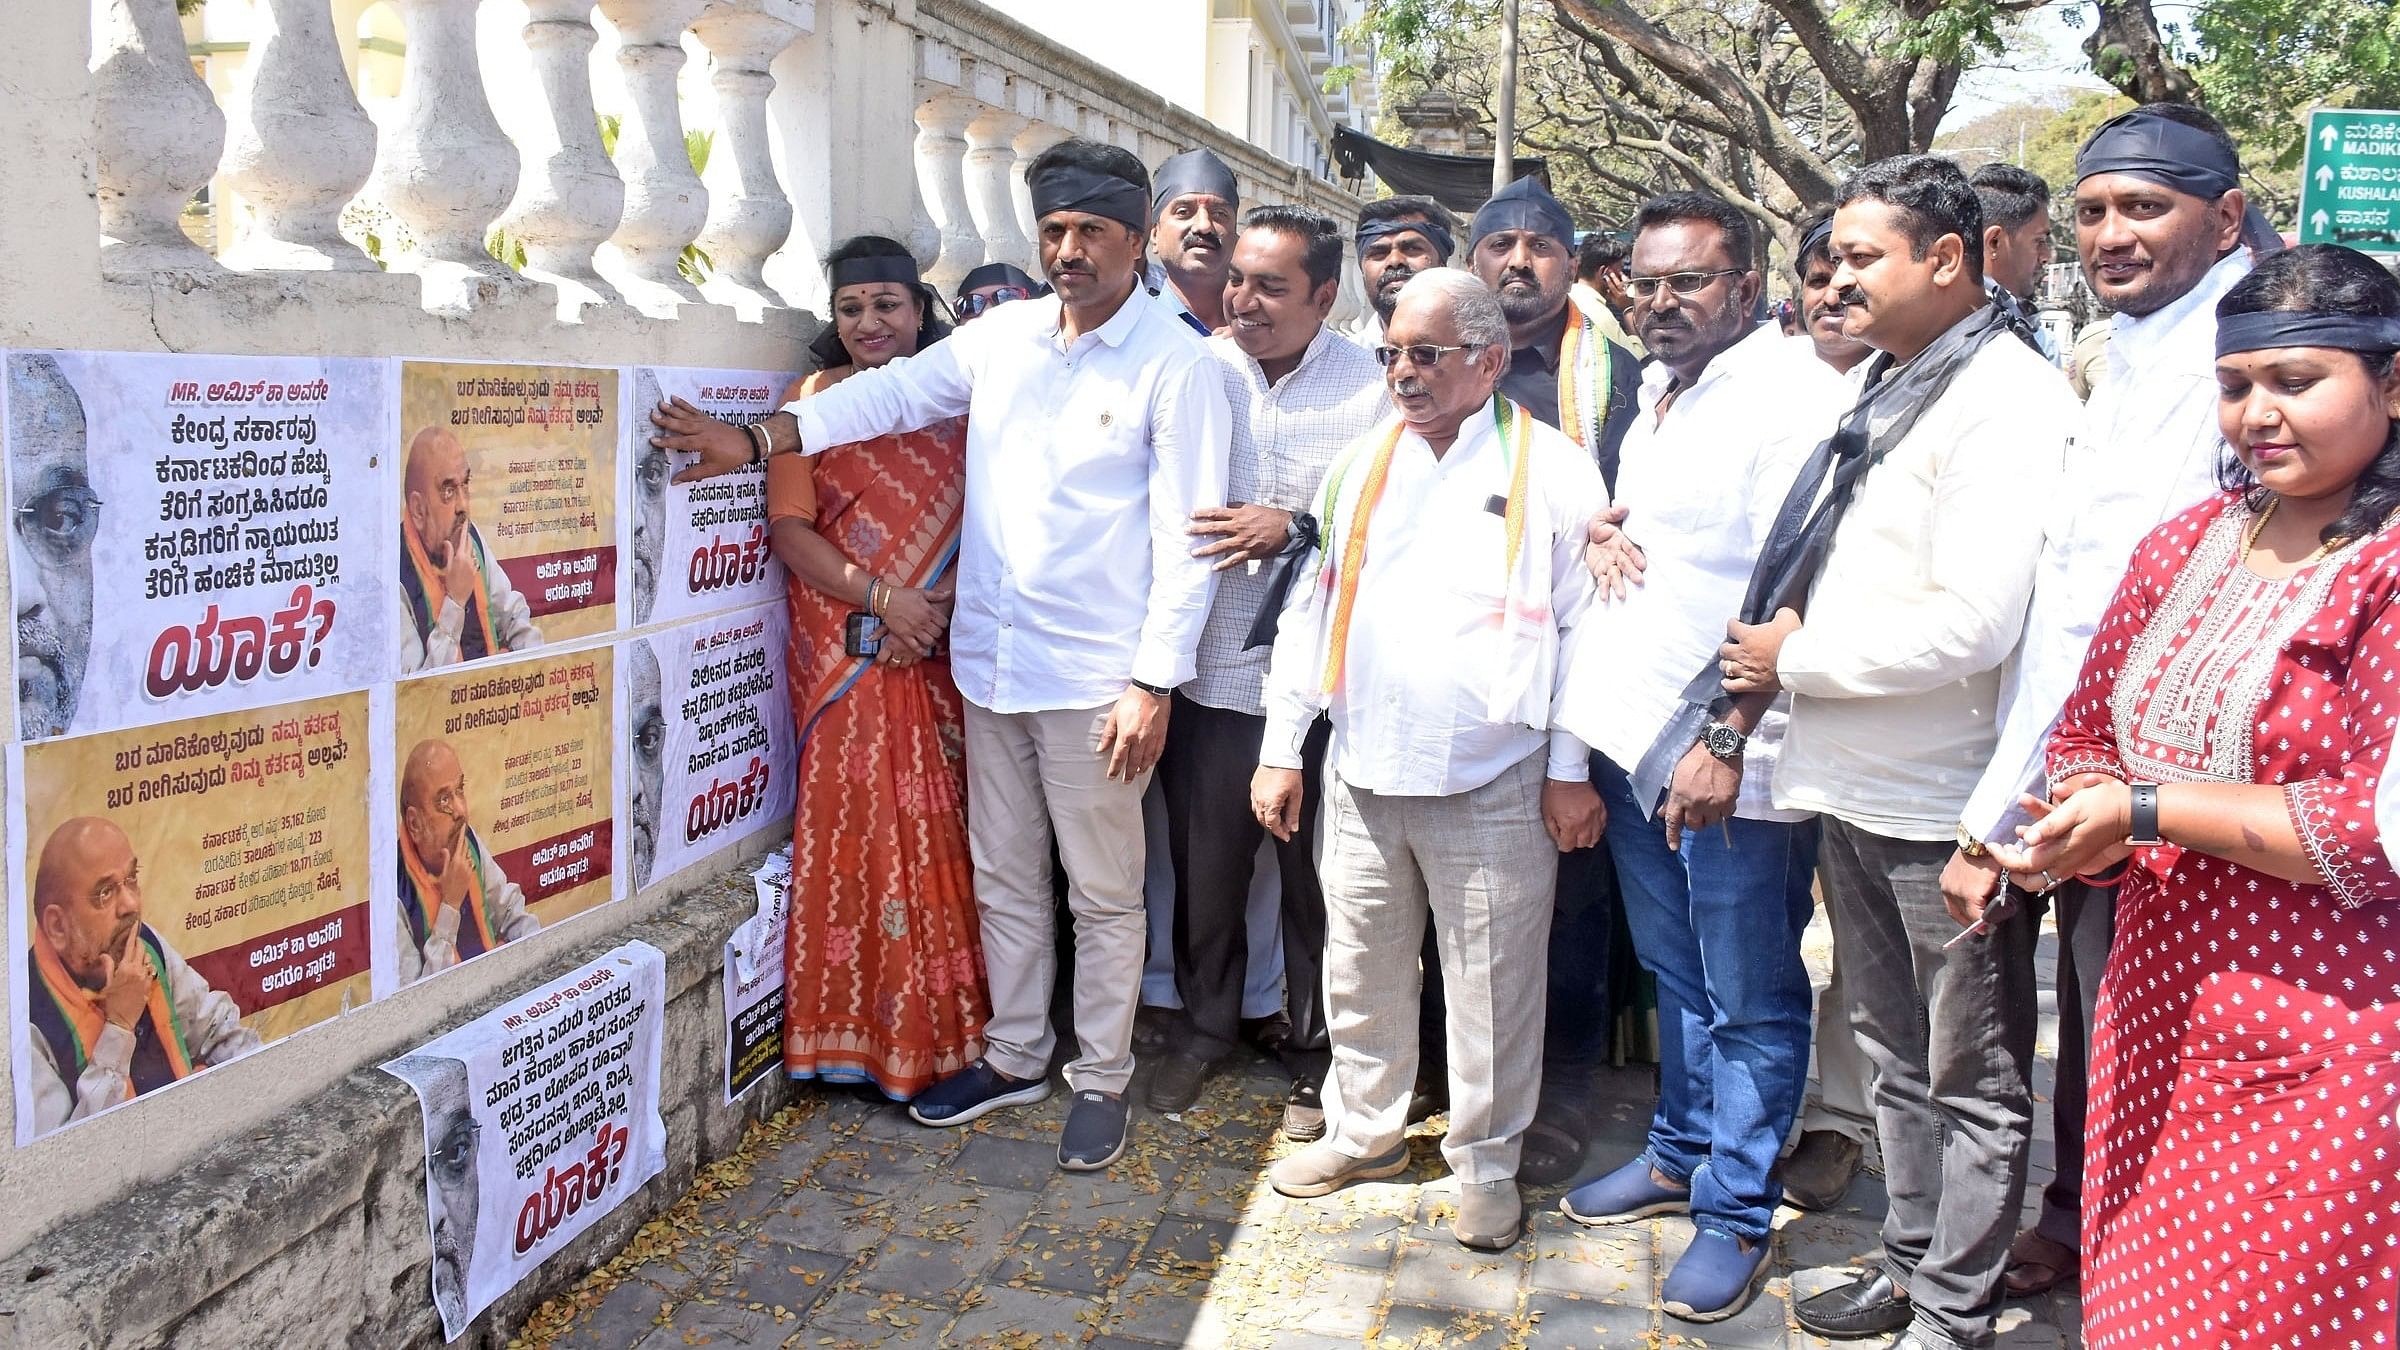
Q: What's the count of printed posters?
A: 8